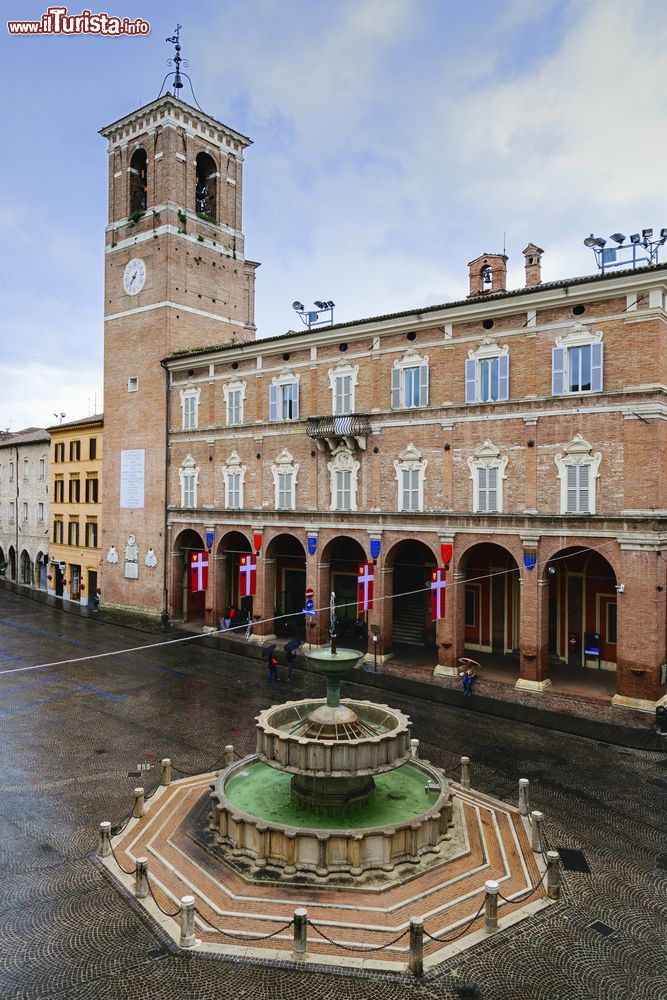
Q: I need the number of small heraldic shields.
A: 6